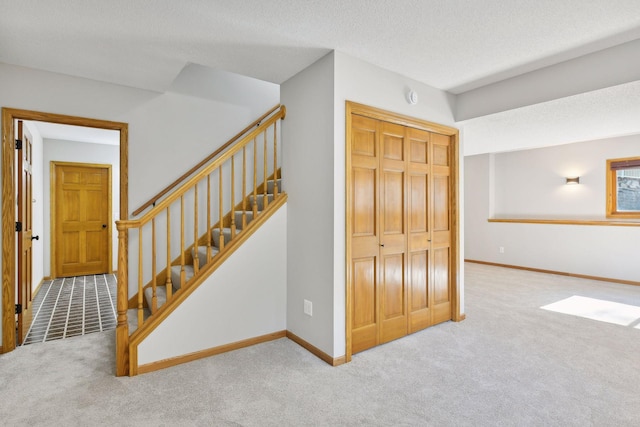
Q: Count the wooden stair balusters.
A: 12